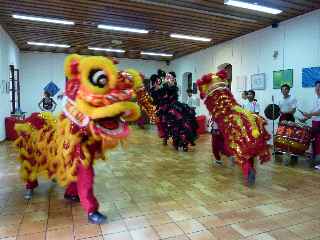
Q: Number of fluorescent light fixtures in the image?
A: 7